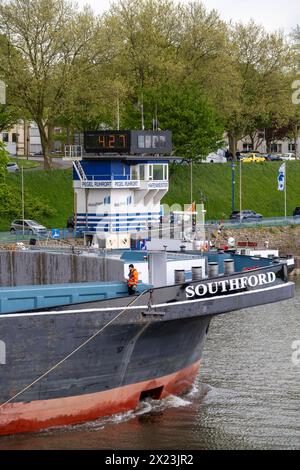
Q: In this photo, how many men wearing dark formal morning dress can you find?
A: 0